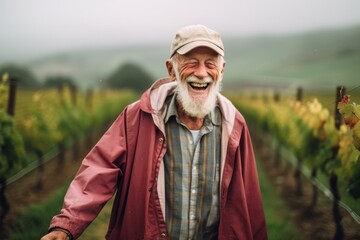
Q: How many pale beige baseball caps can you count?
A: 1